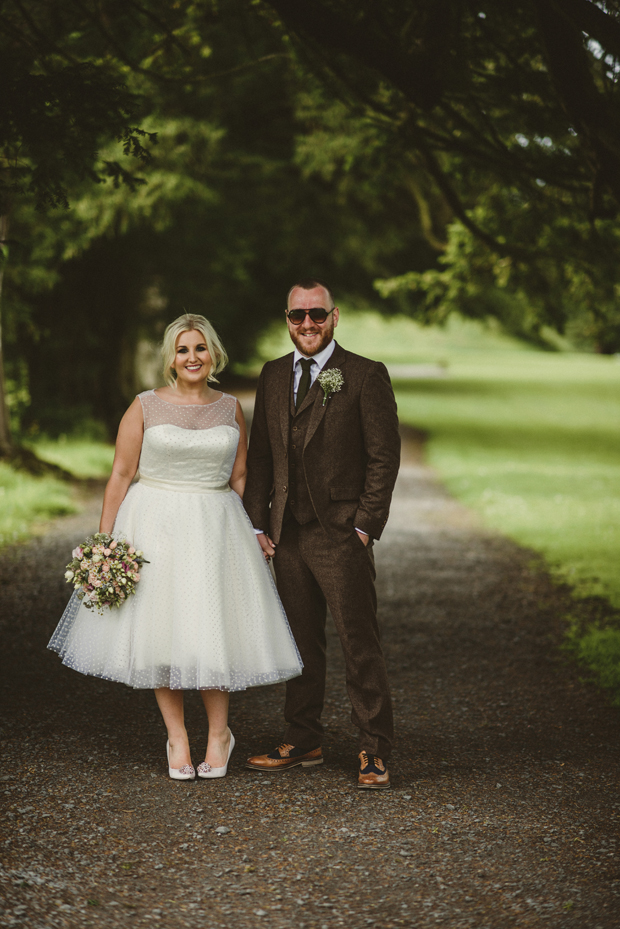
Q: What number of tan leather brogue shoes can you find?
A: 2